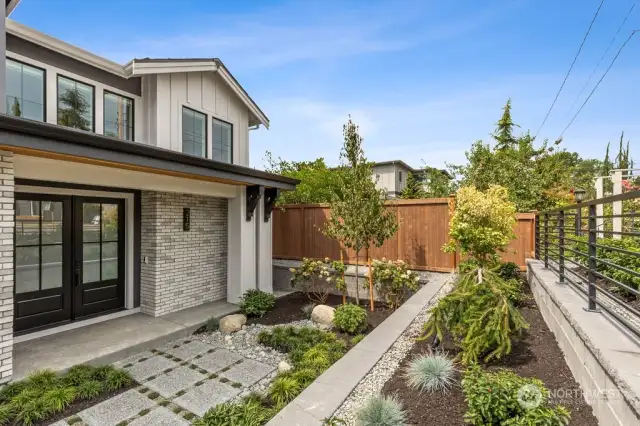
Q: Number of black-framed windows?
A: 5